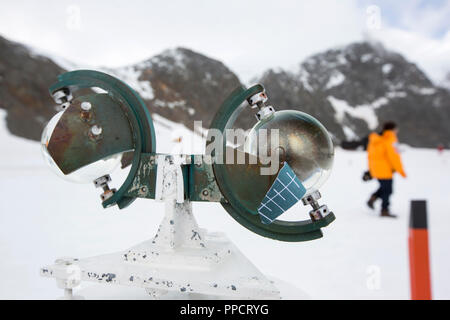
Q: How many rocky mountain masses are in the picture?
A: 3